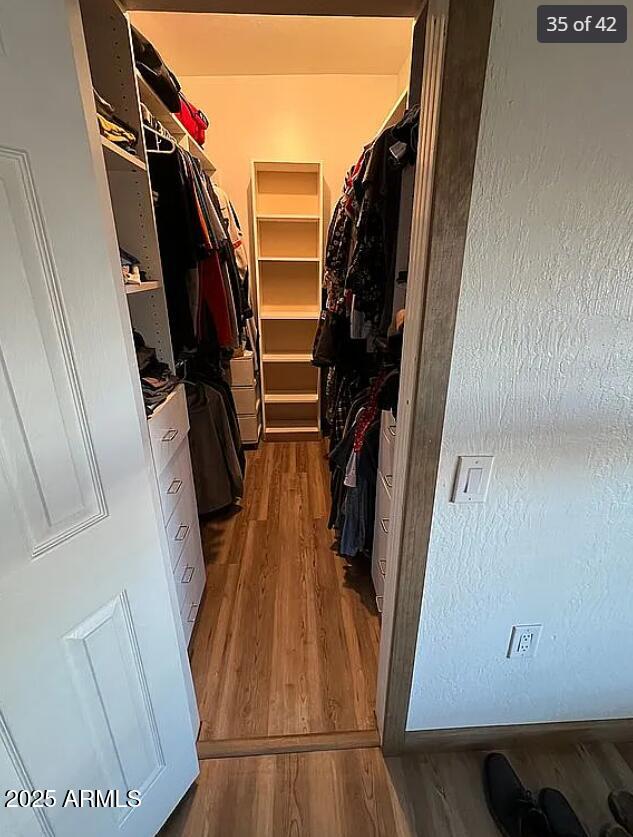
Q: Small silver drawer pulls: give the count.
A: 10